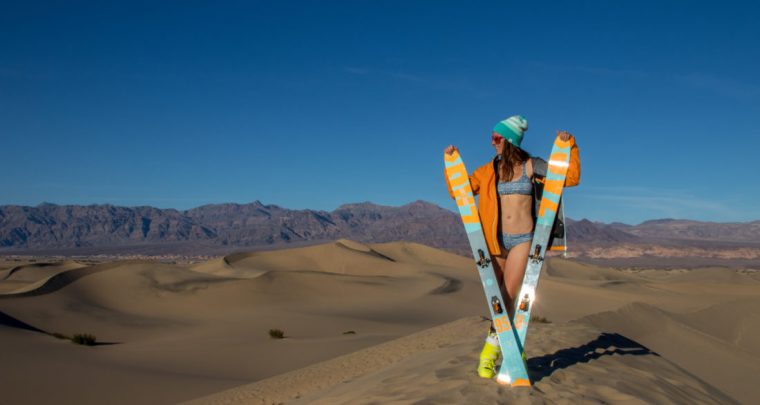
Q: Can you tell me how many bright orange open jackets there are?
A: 1